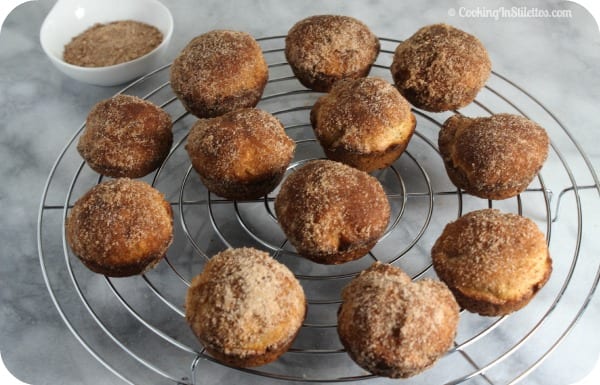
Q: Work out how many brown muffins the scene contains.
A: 12